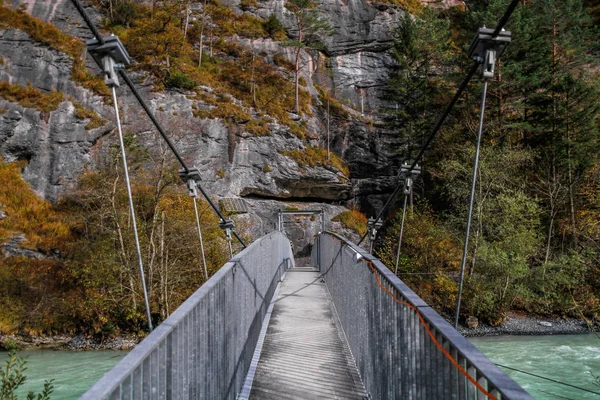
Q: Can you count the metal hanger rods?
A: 6